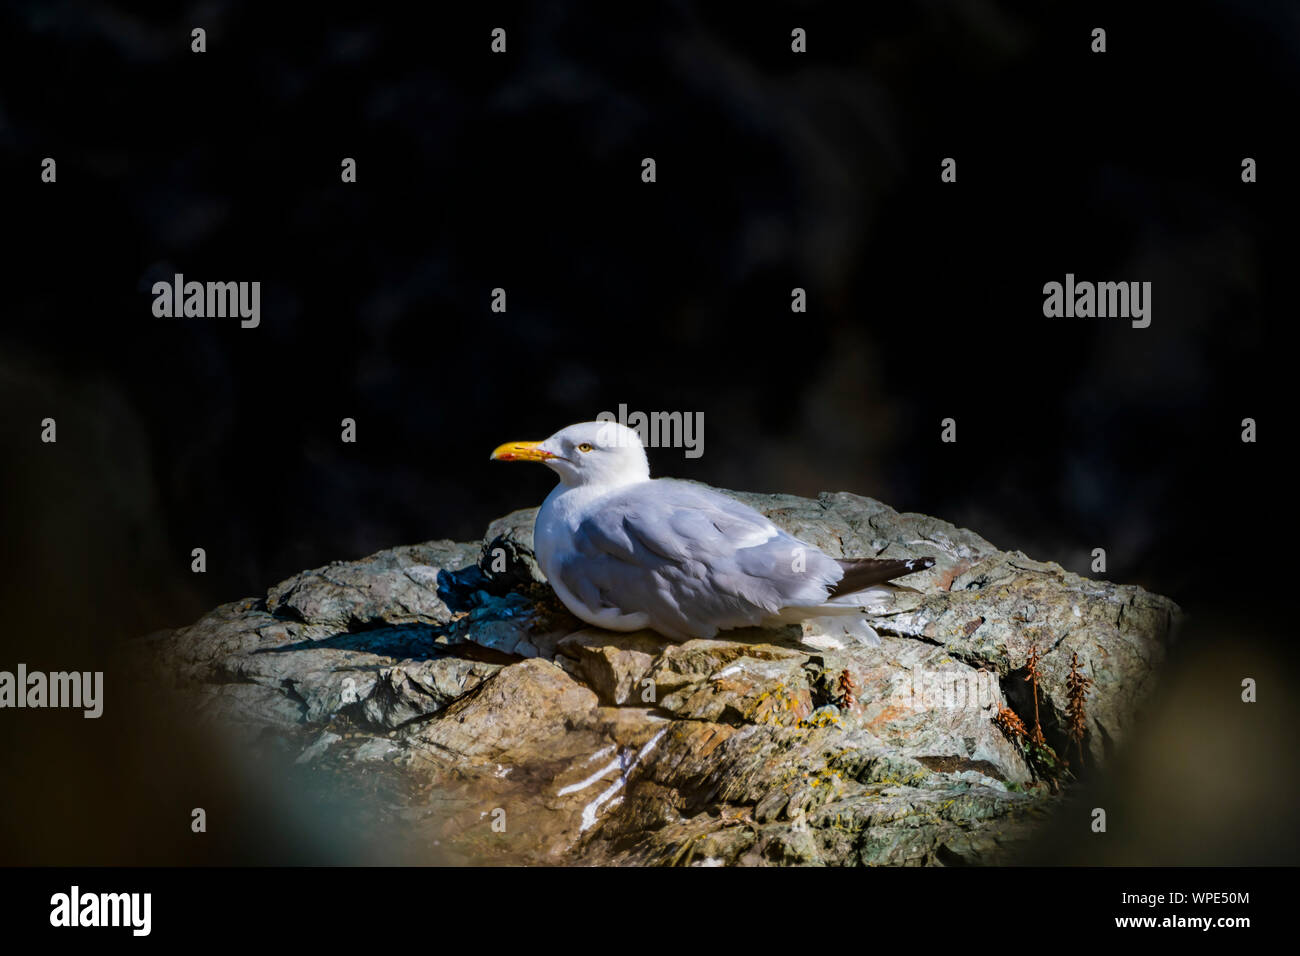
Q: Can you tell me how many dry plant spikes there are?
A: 4